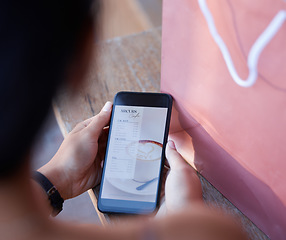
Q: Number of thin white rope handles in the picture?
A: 1